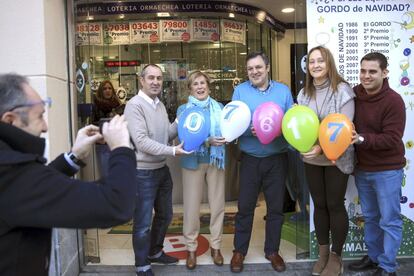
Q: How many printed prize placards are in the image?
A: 6